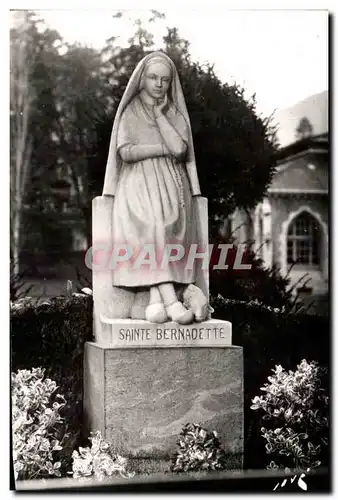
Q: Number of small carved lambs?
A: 1